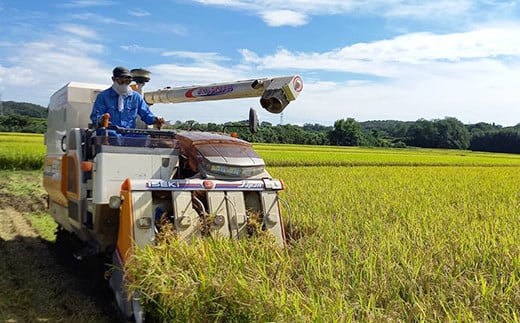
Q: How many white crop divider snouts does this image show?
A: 5